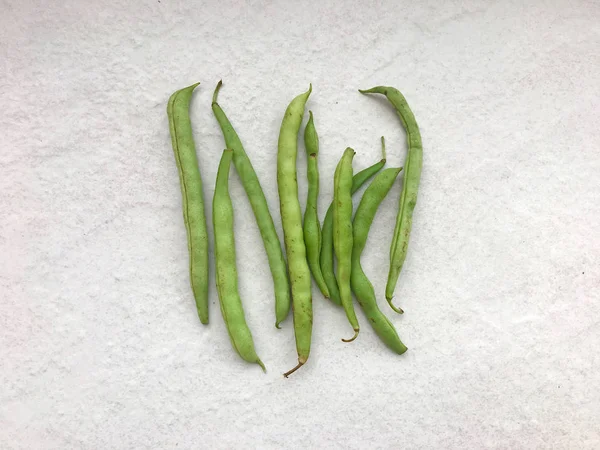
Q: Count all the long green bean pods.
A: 9